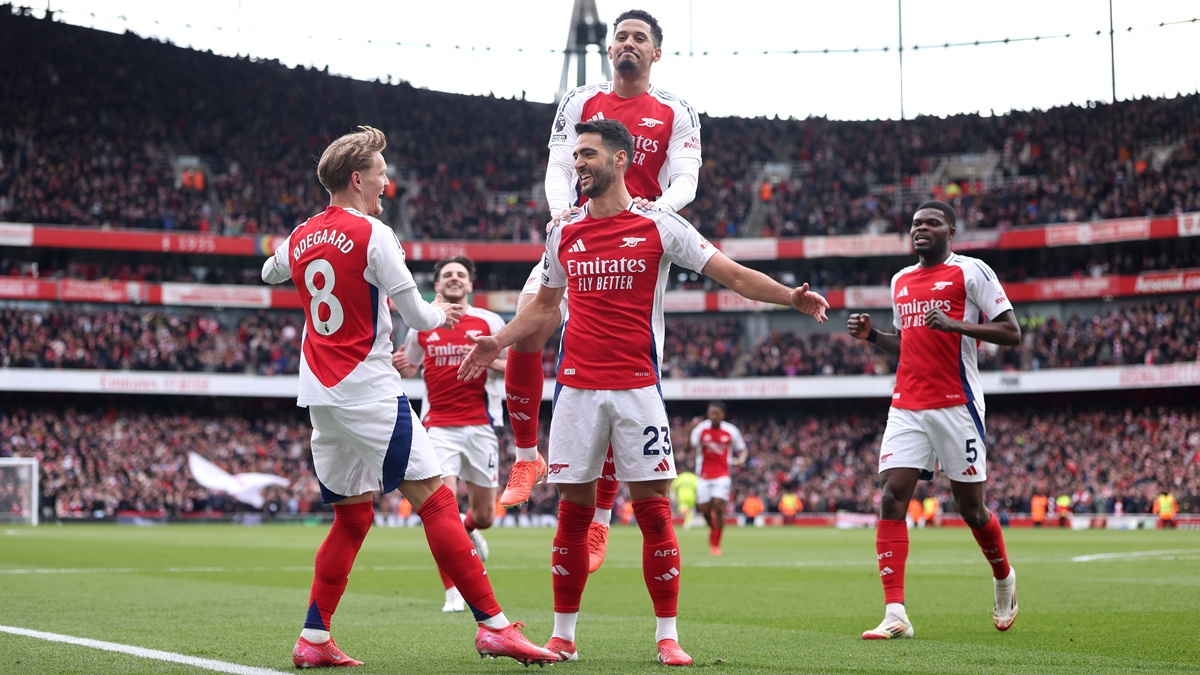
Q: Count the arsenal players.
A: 6